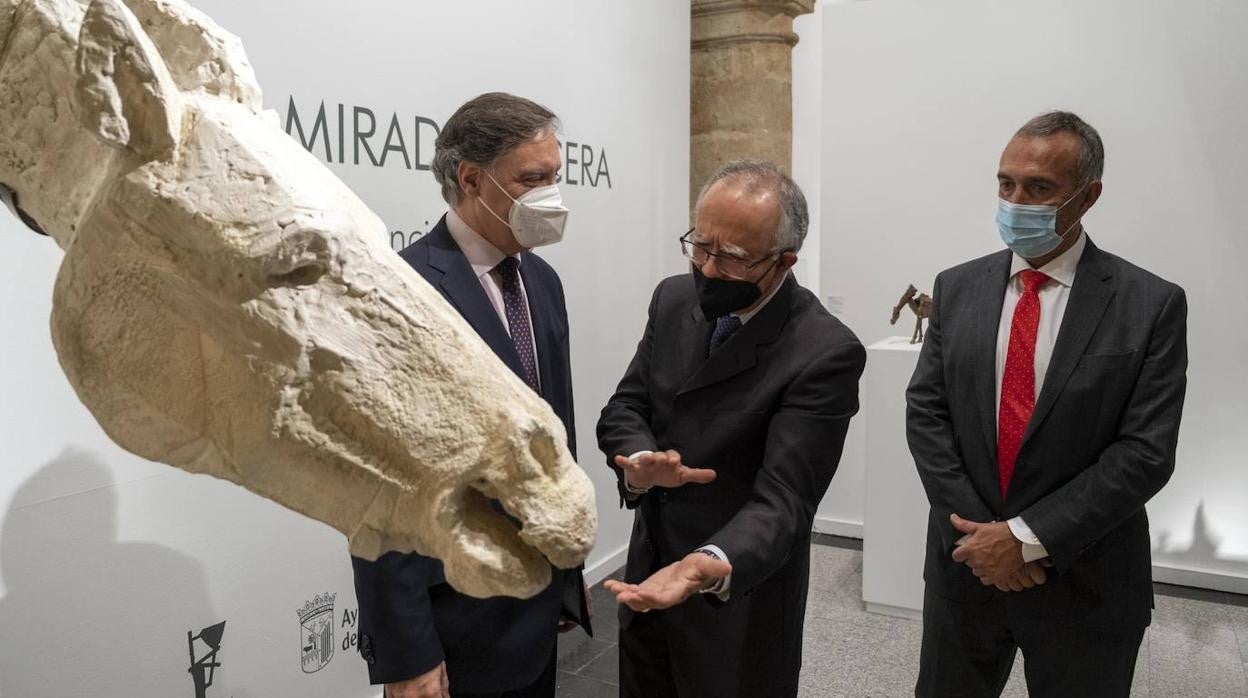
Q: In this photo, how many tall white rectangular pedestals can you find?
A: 1